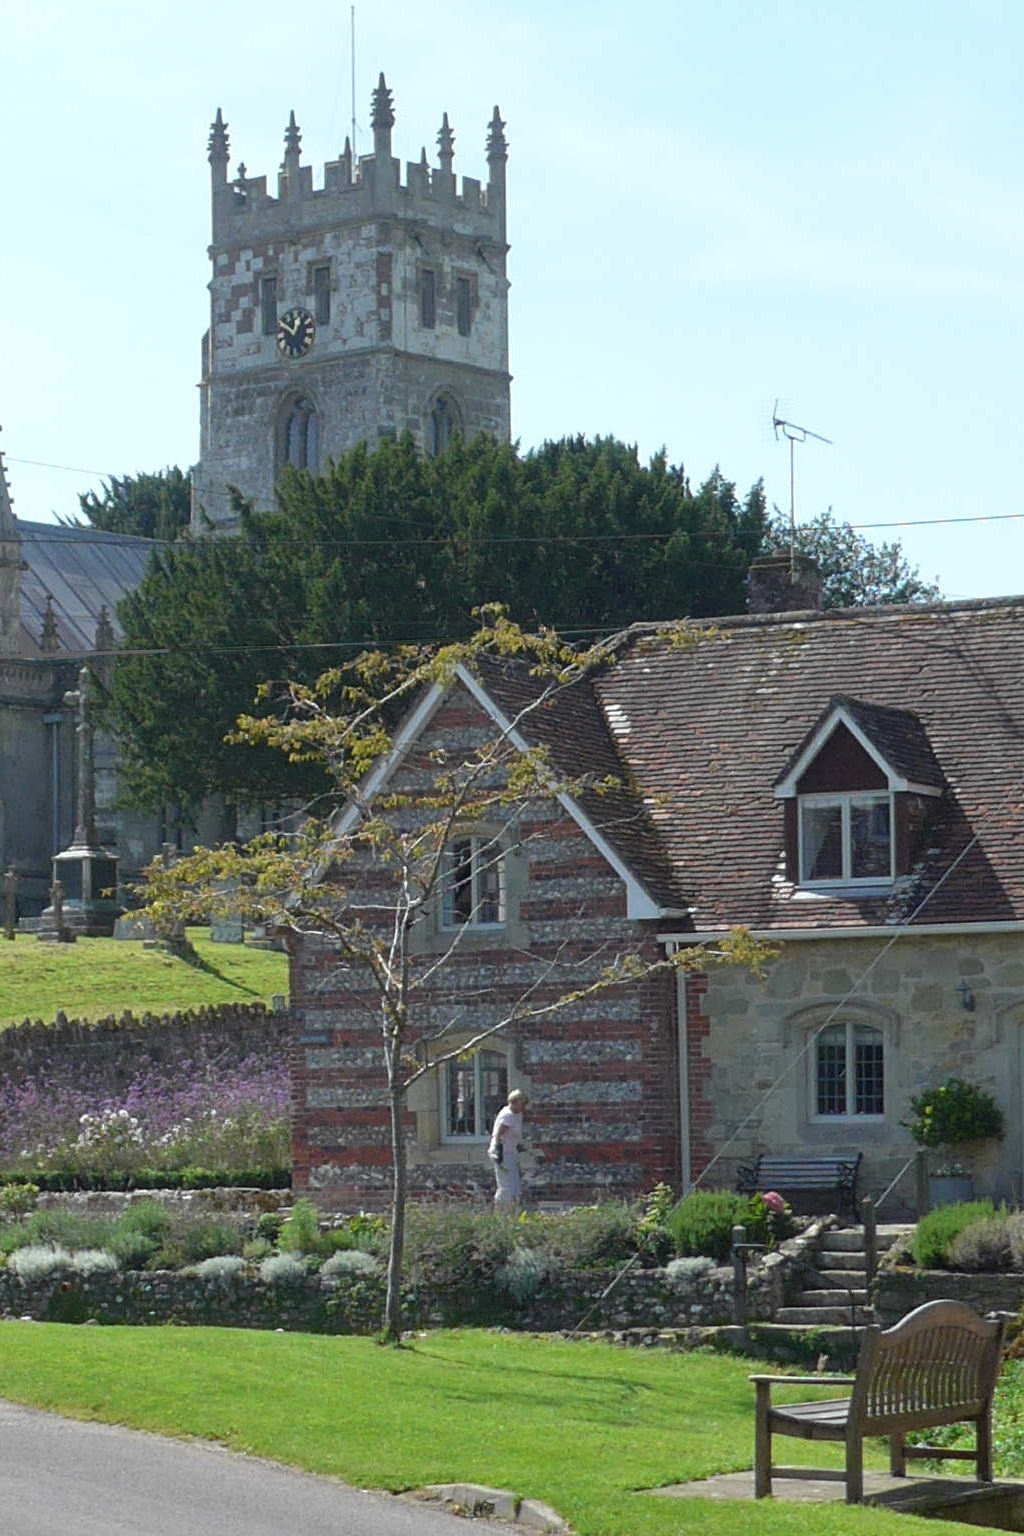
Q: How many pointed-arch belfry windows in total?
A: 2